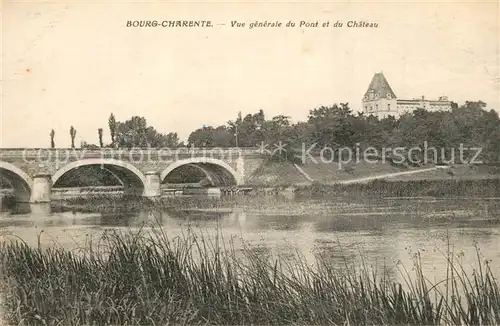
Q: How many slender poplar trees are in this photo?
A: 4